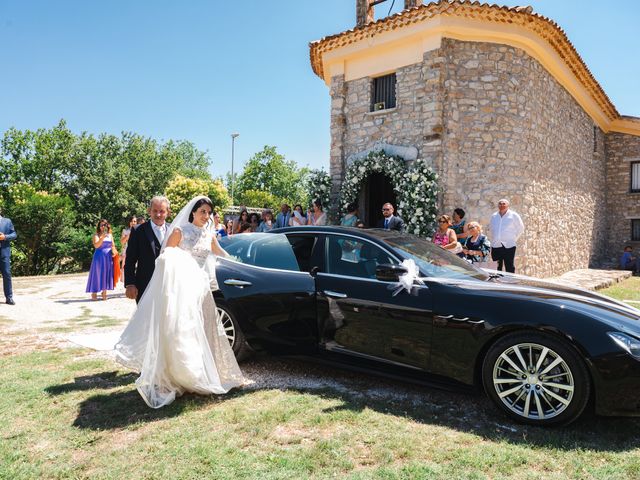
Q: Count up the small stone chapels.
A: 1